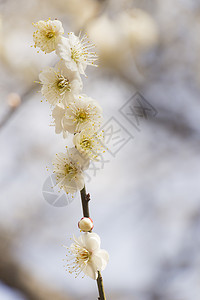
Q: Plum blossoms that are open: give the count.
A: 7